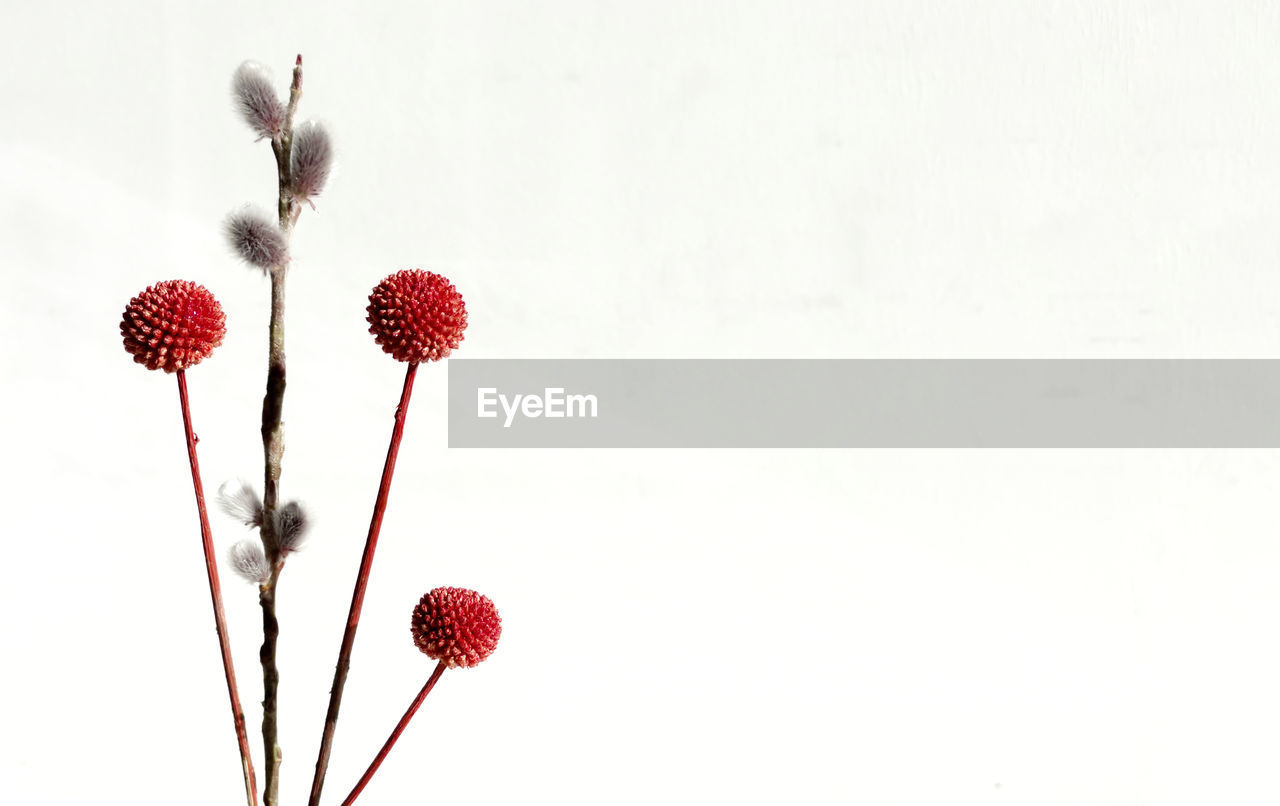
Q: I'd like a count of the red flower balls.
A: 3